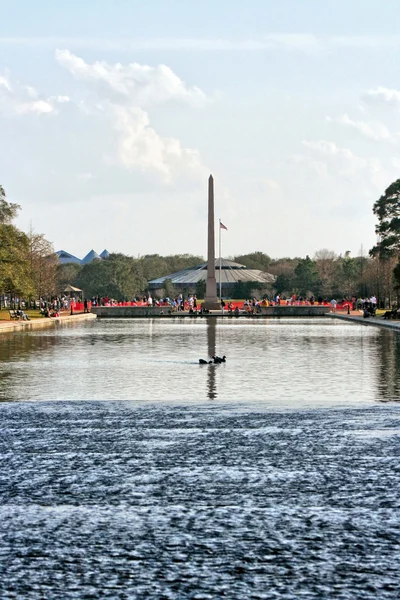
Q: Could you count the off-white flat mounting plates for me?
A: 0